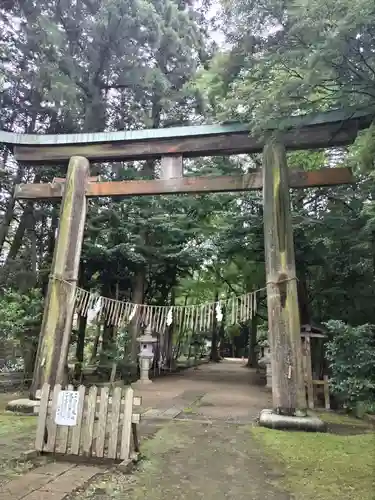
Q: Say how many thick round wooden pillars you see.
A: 2